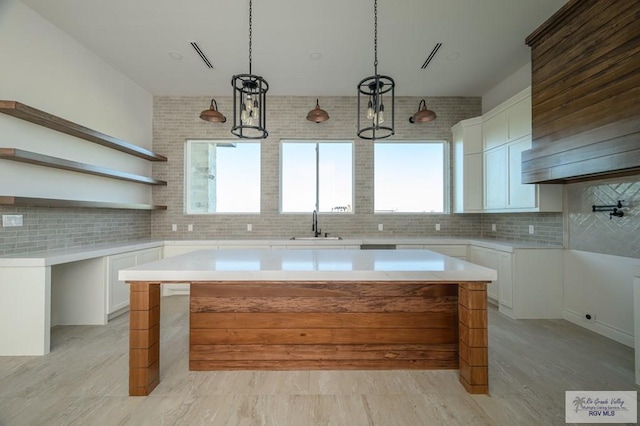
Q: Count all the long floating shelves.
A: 3